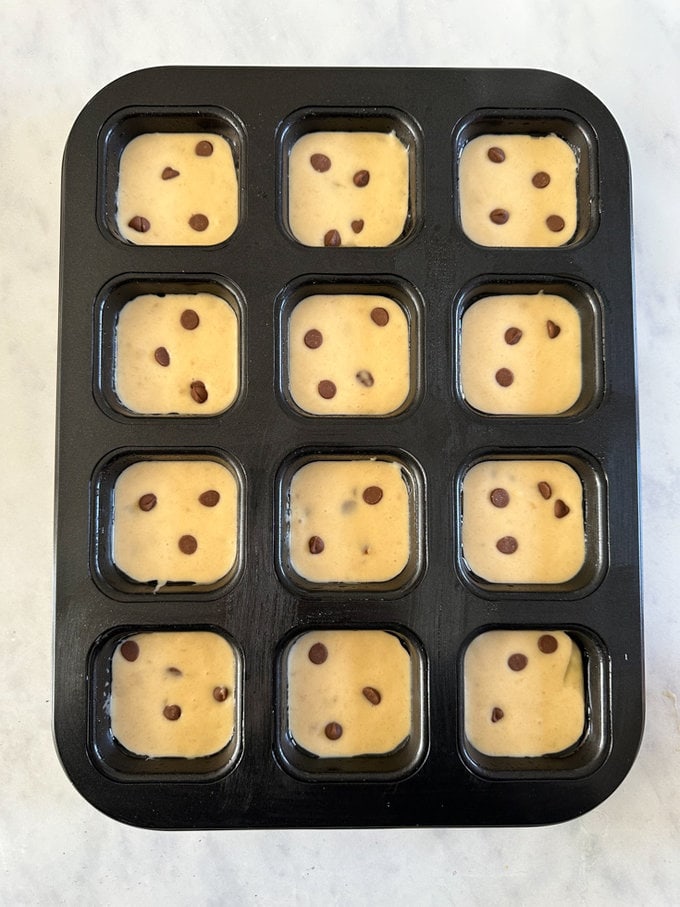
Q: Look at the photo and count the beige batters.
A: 12